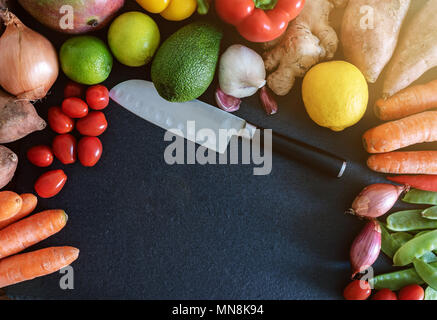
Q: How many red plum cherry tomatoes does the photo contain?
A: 12